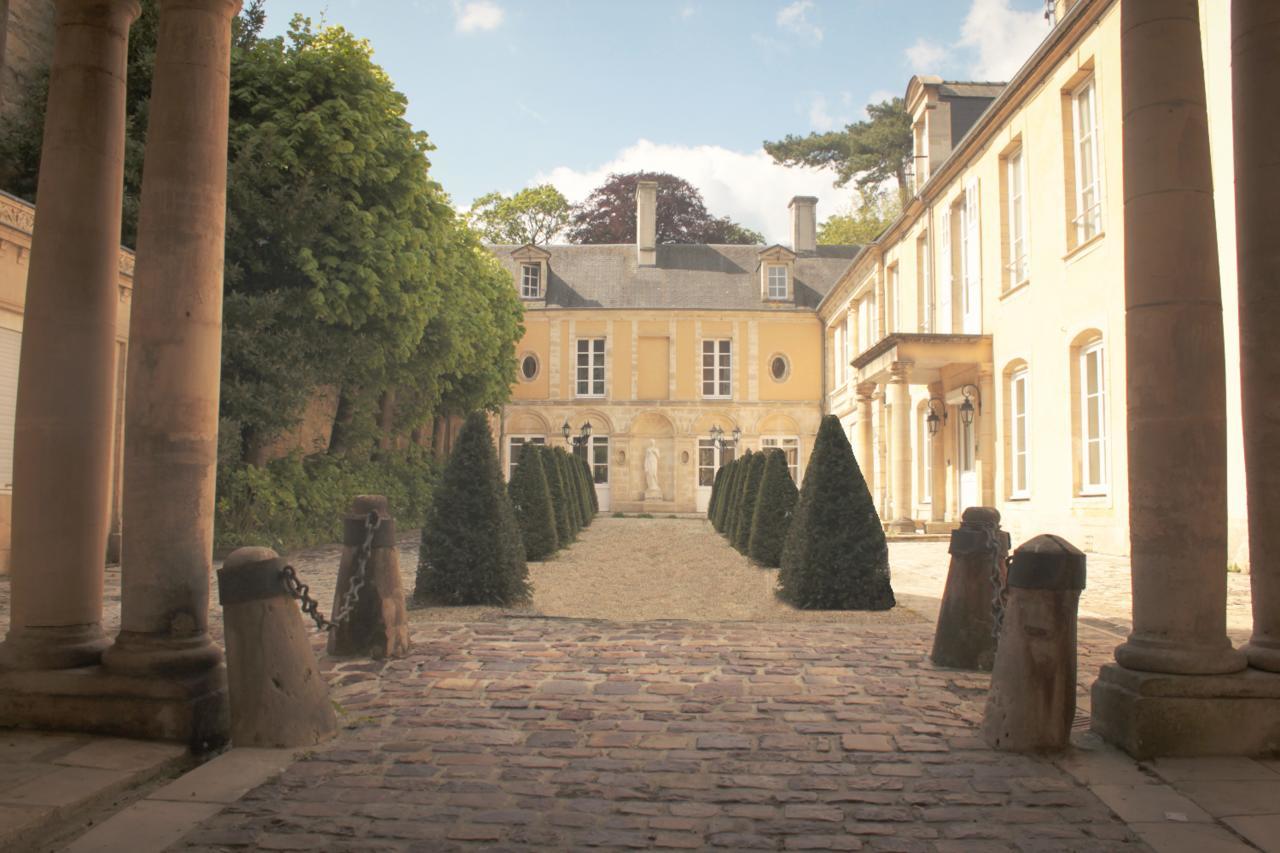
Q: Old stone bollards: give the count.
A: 4